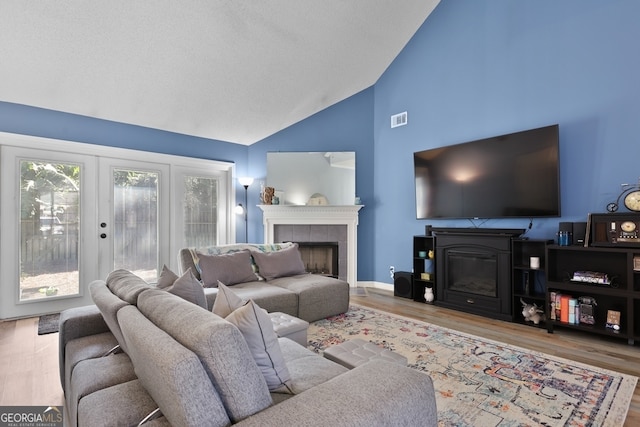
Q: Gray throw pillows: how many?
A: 6